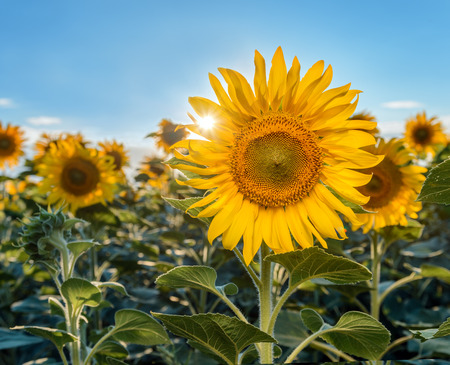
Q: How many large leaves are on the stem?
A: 4